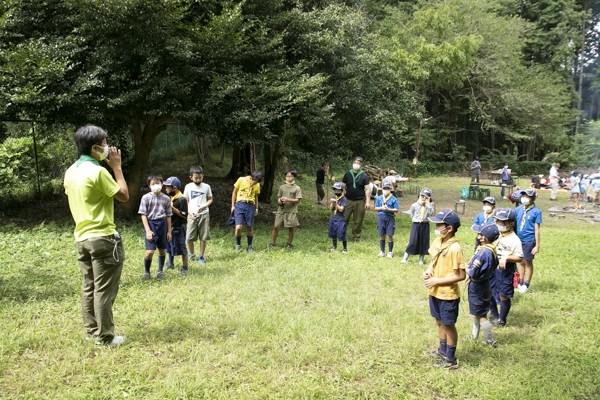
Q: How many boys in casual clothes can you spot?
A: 3